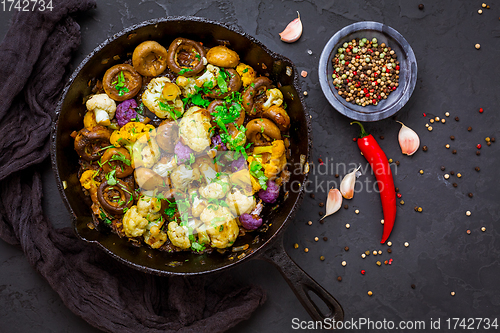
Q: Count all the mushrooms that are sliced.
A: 0